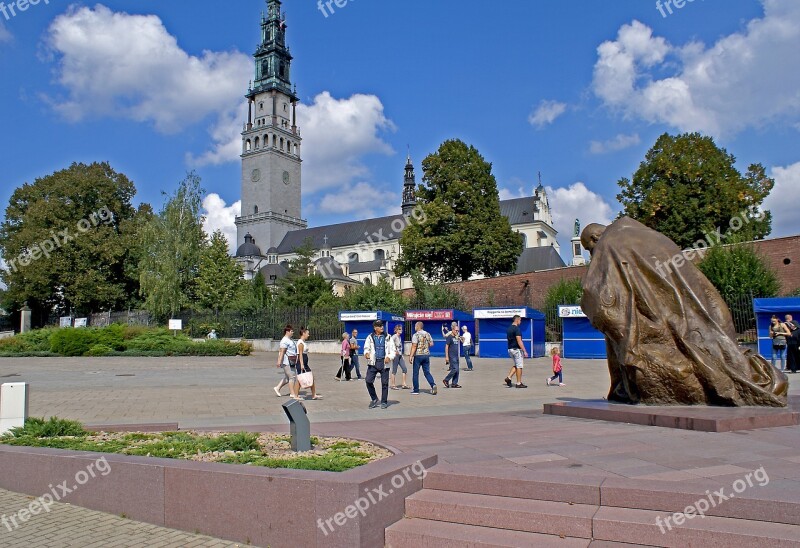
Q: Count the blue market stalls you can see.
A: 5